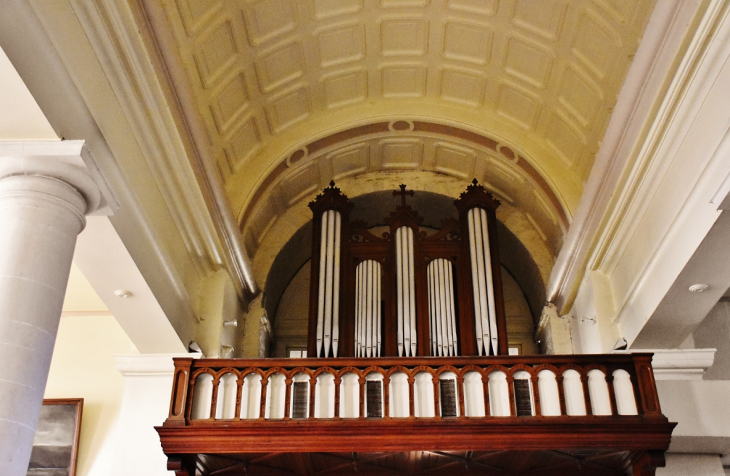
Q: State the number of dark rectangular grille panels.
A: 4